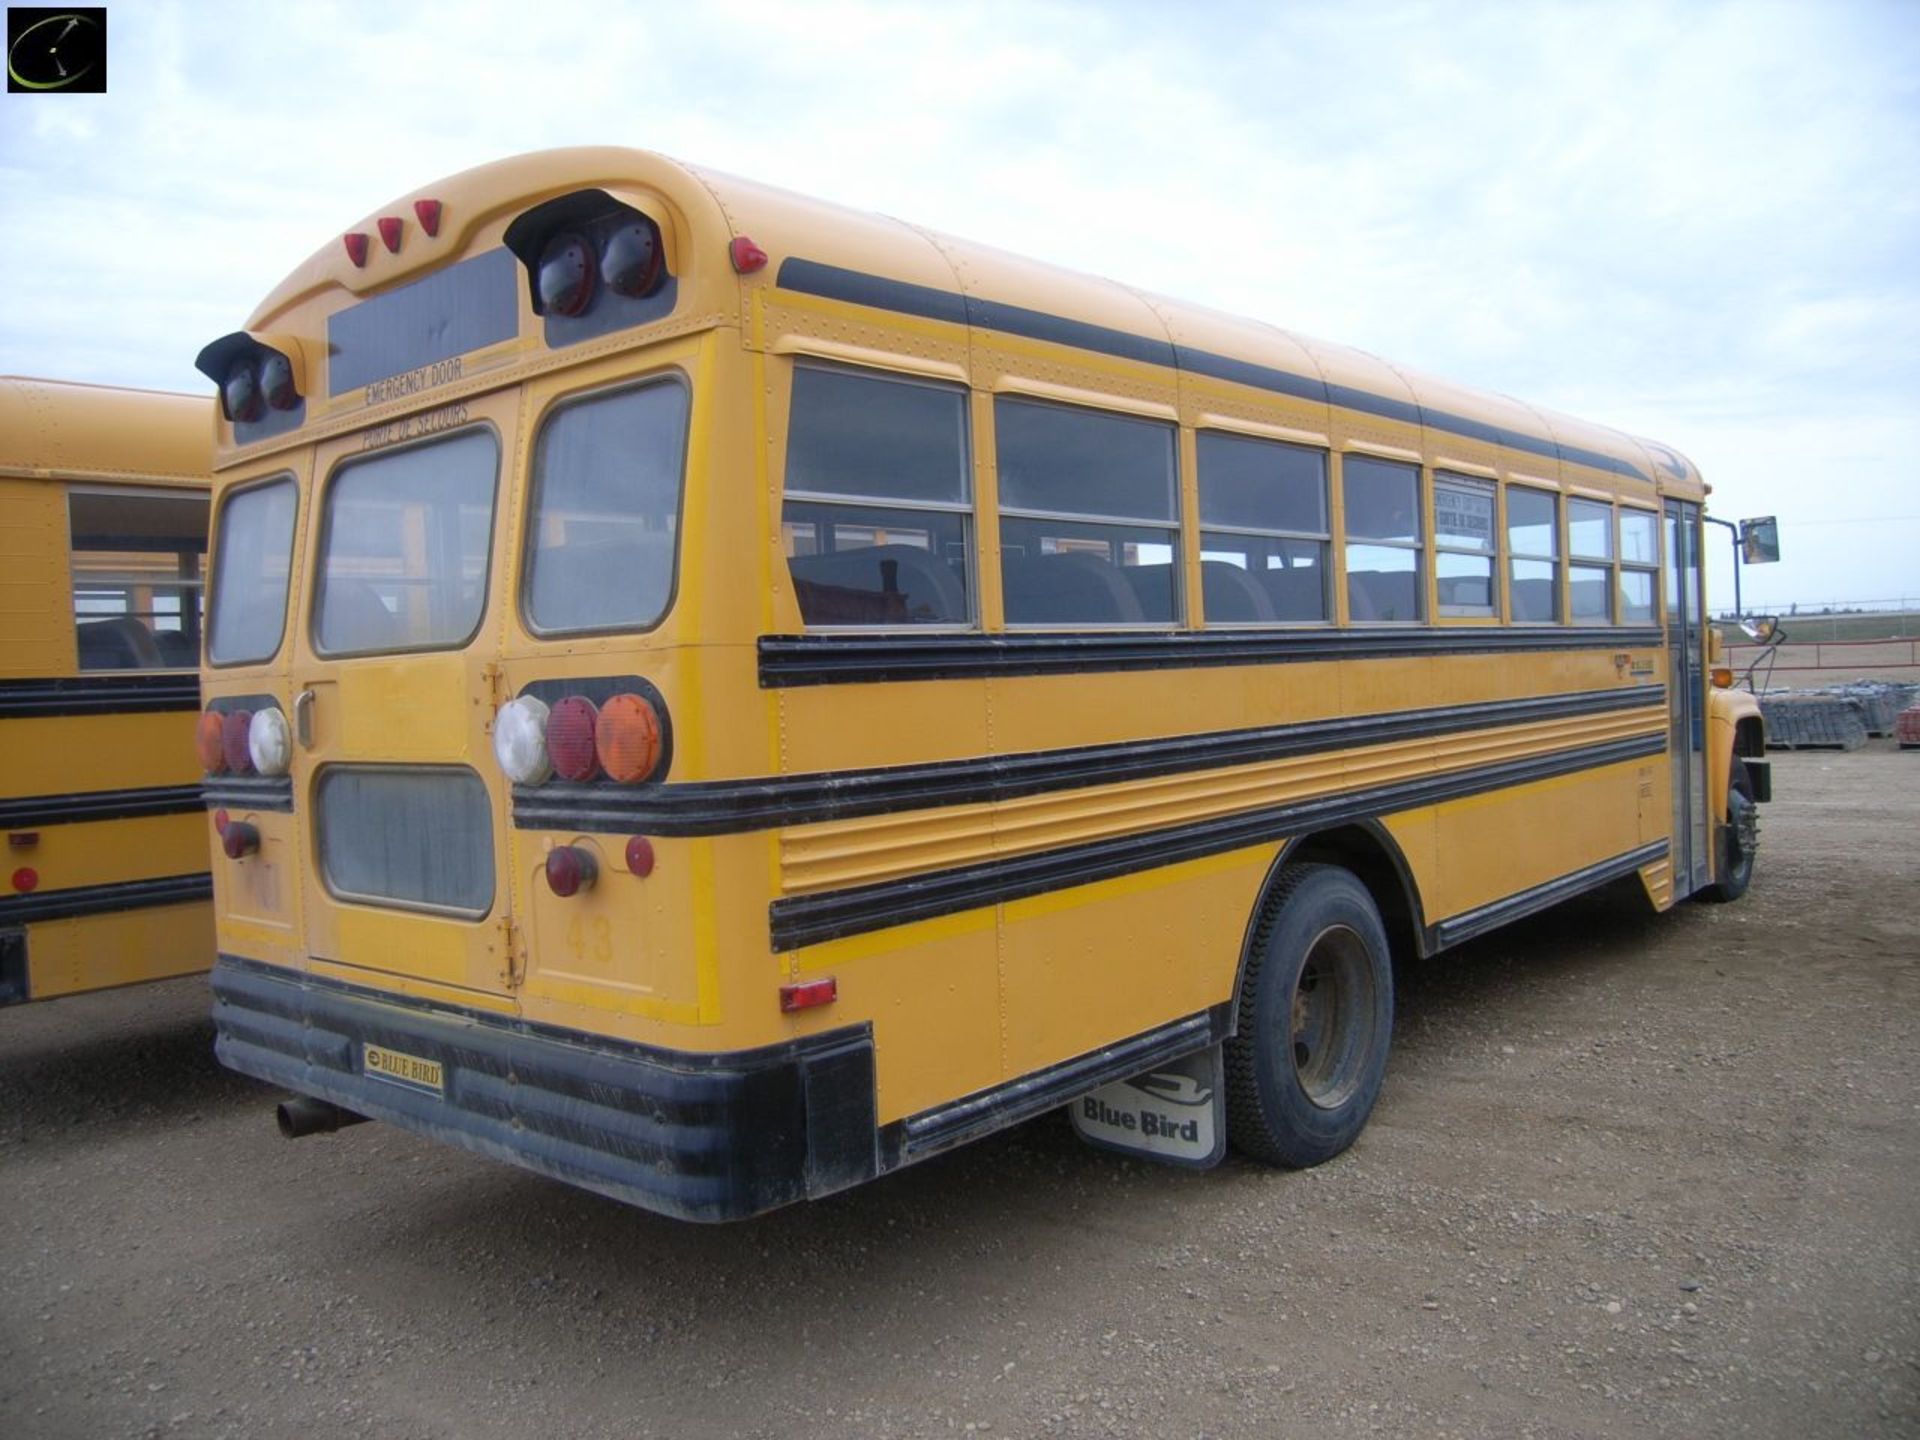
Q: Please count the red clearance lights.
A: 4